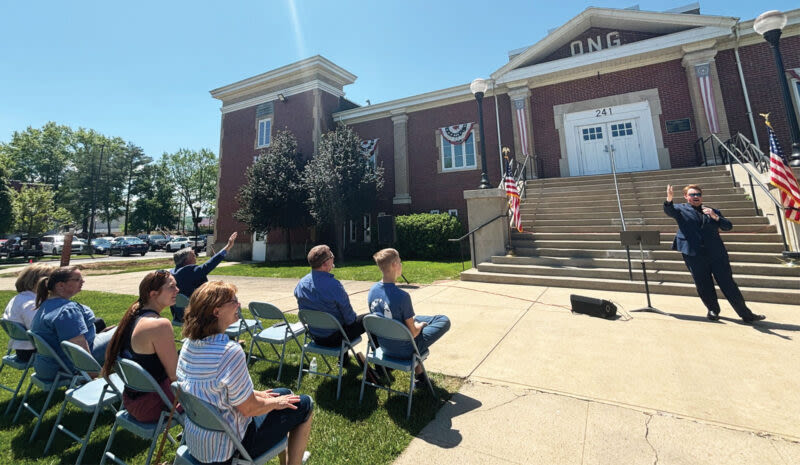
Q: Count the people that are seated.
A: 7